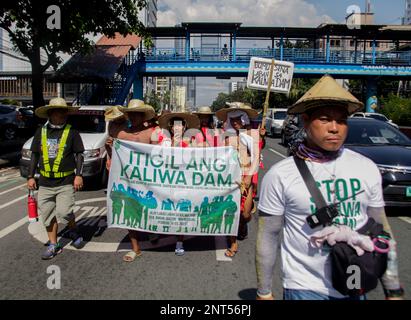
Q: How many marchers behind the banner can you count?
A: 5